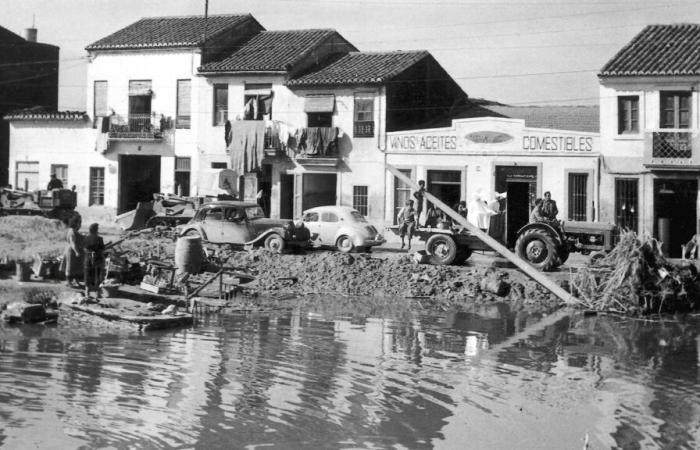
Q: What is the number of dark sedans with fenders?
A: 1